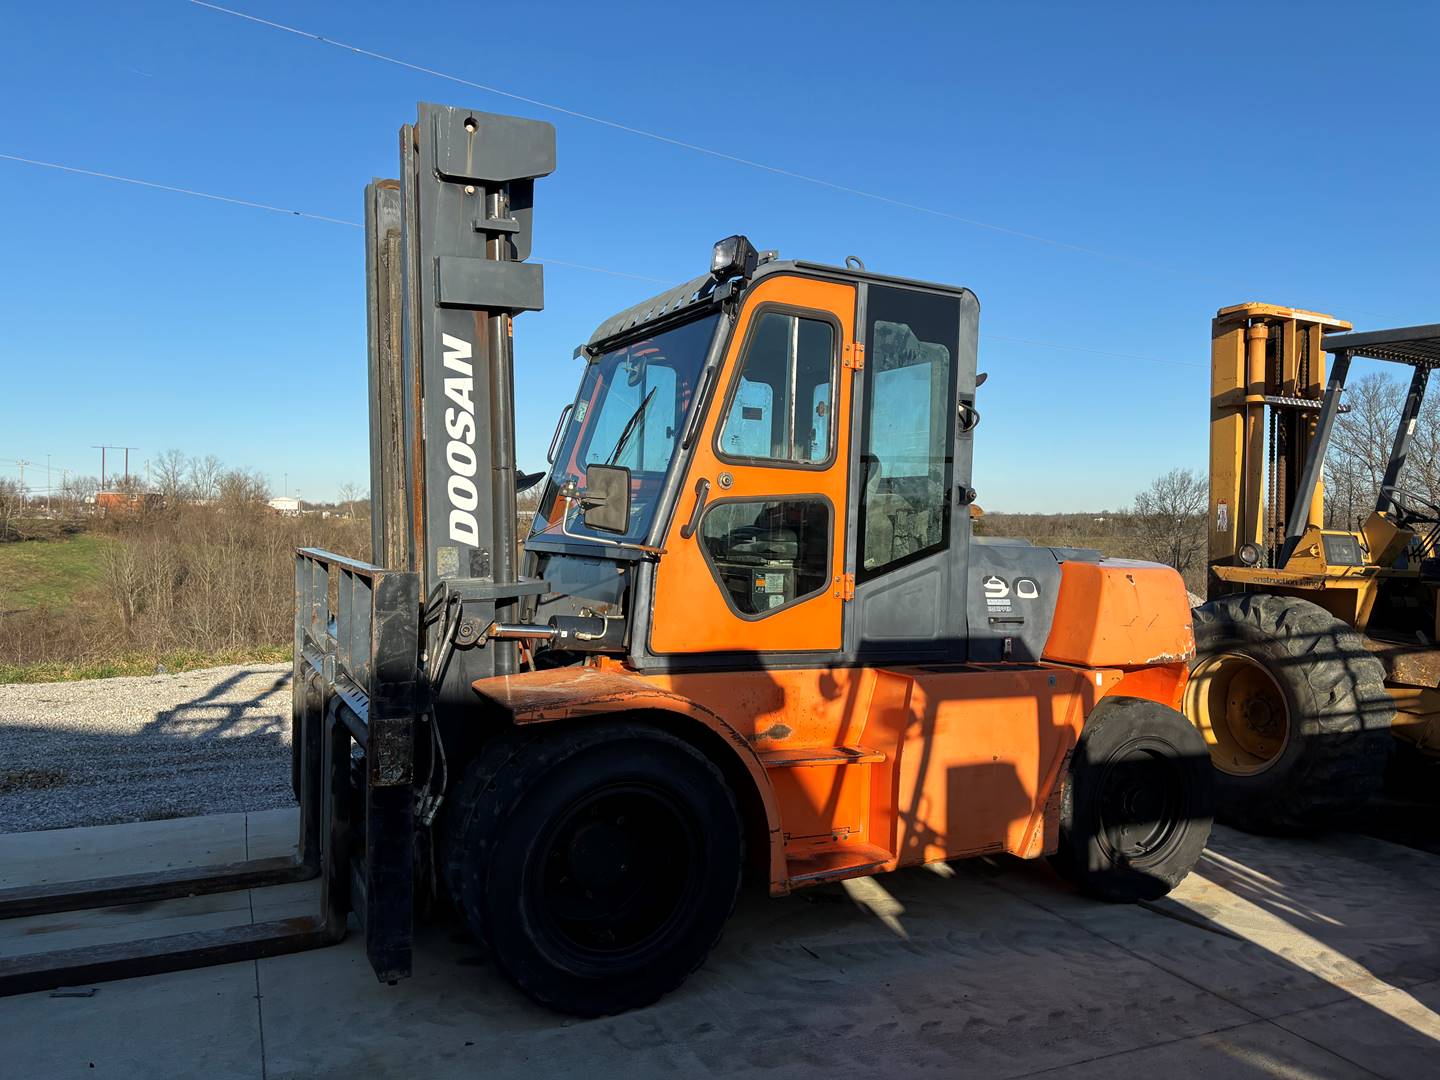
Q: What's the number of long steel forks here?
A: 2